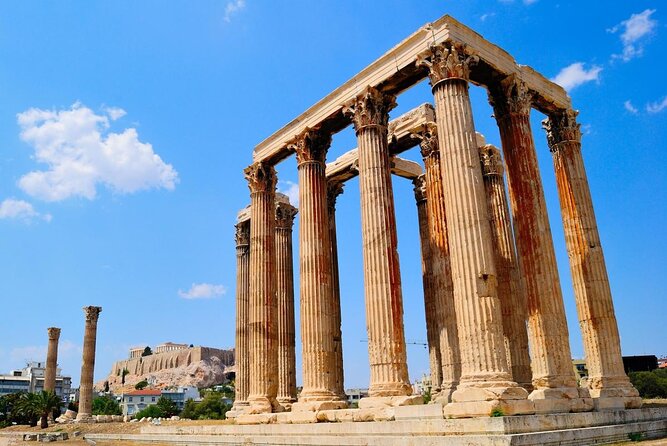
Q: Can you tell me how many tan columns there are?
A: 14